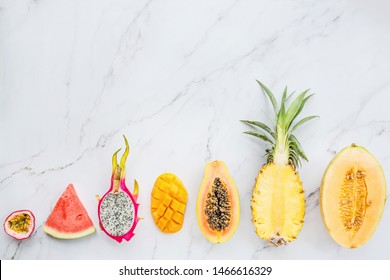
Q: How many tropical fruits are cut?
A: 7